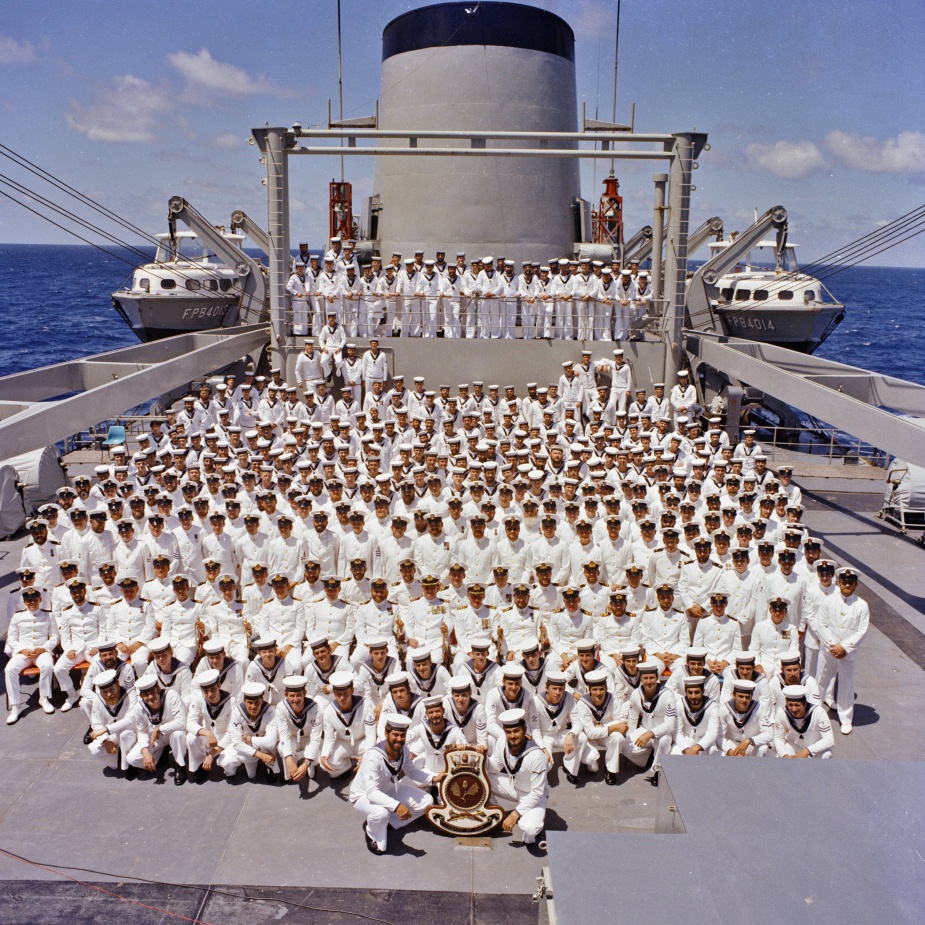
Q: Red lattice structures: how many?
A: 2